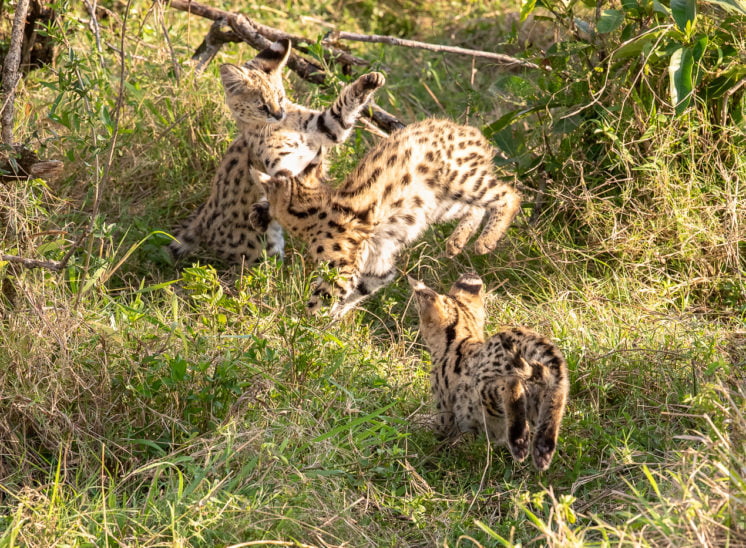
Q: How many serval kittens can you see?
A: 3